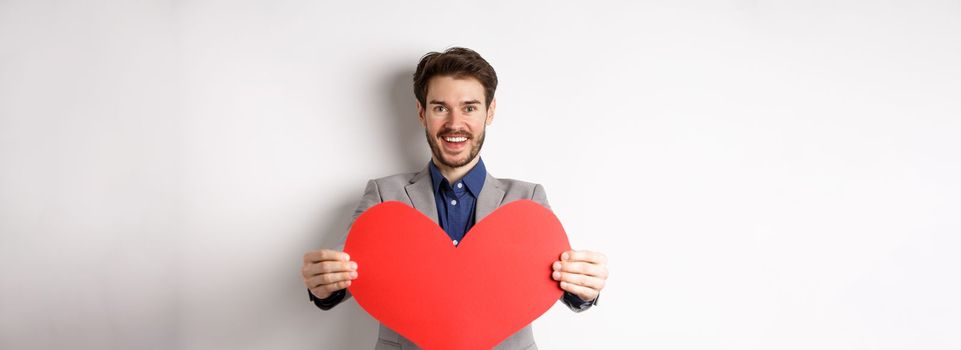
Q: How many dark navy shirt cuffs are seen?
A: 2